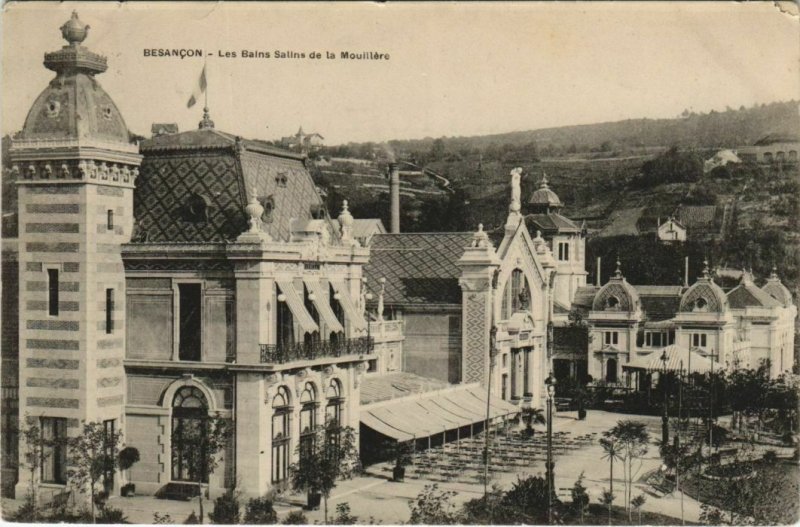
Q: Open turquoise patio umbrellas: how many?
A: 0